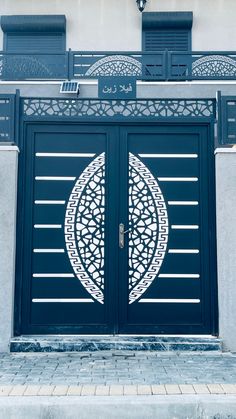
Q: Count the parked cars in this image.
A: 0